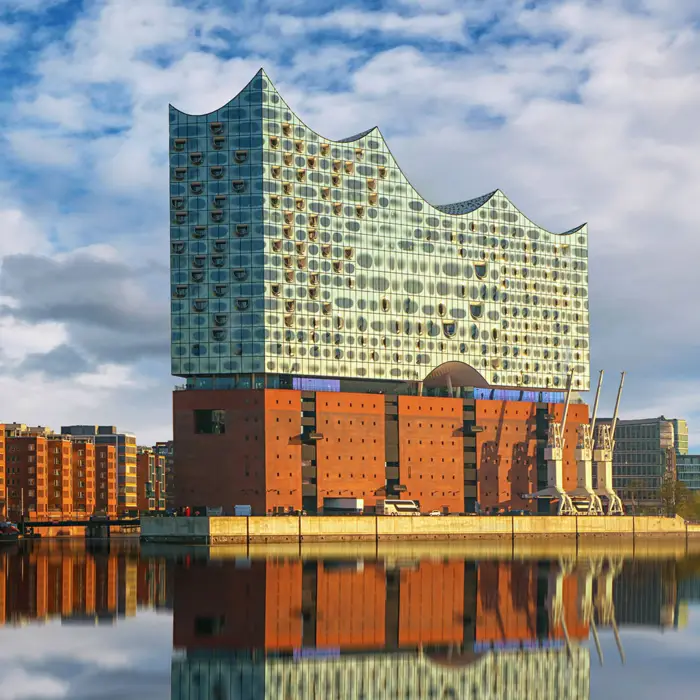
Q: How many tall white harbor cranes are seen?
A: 3